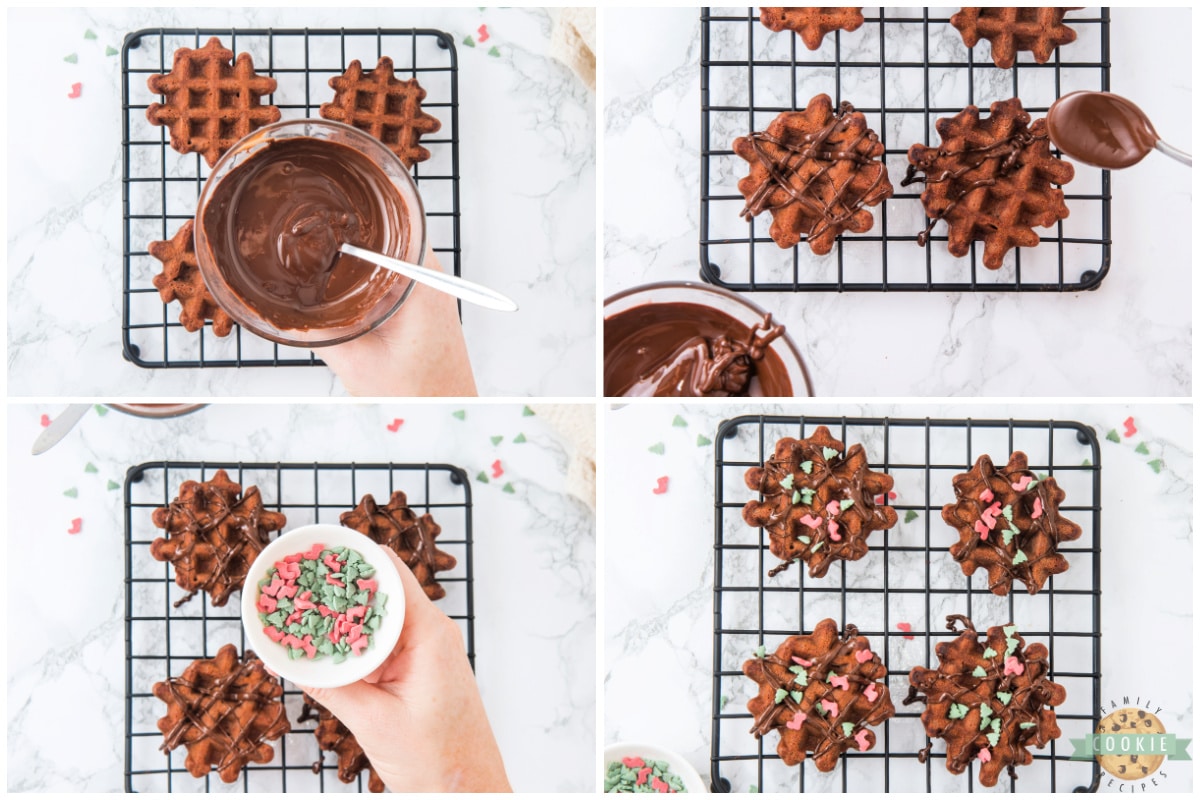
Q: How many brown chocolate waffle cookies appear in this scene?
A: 15